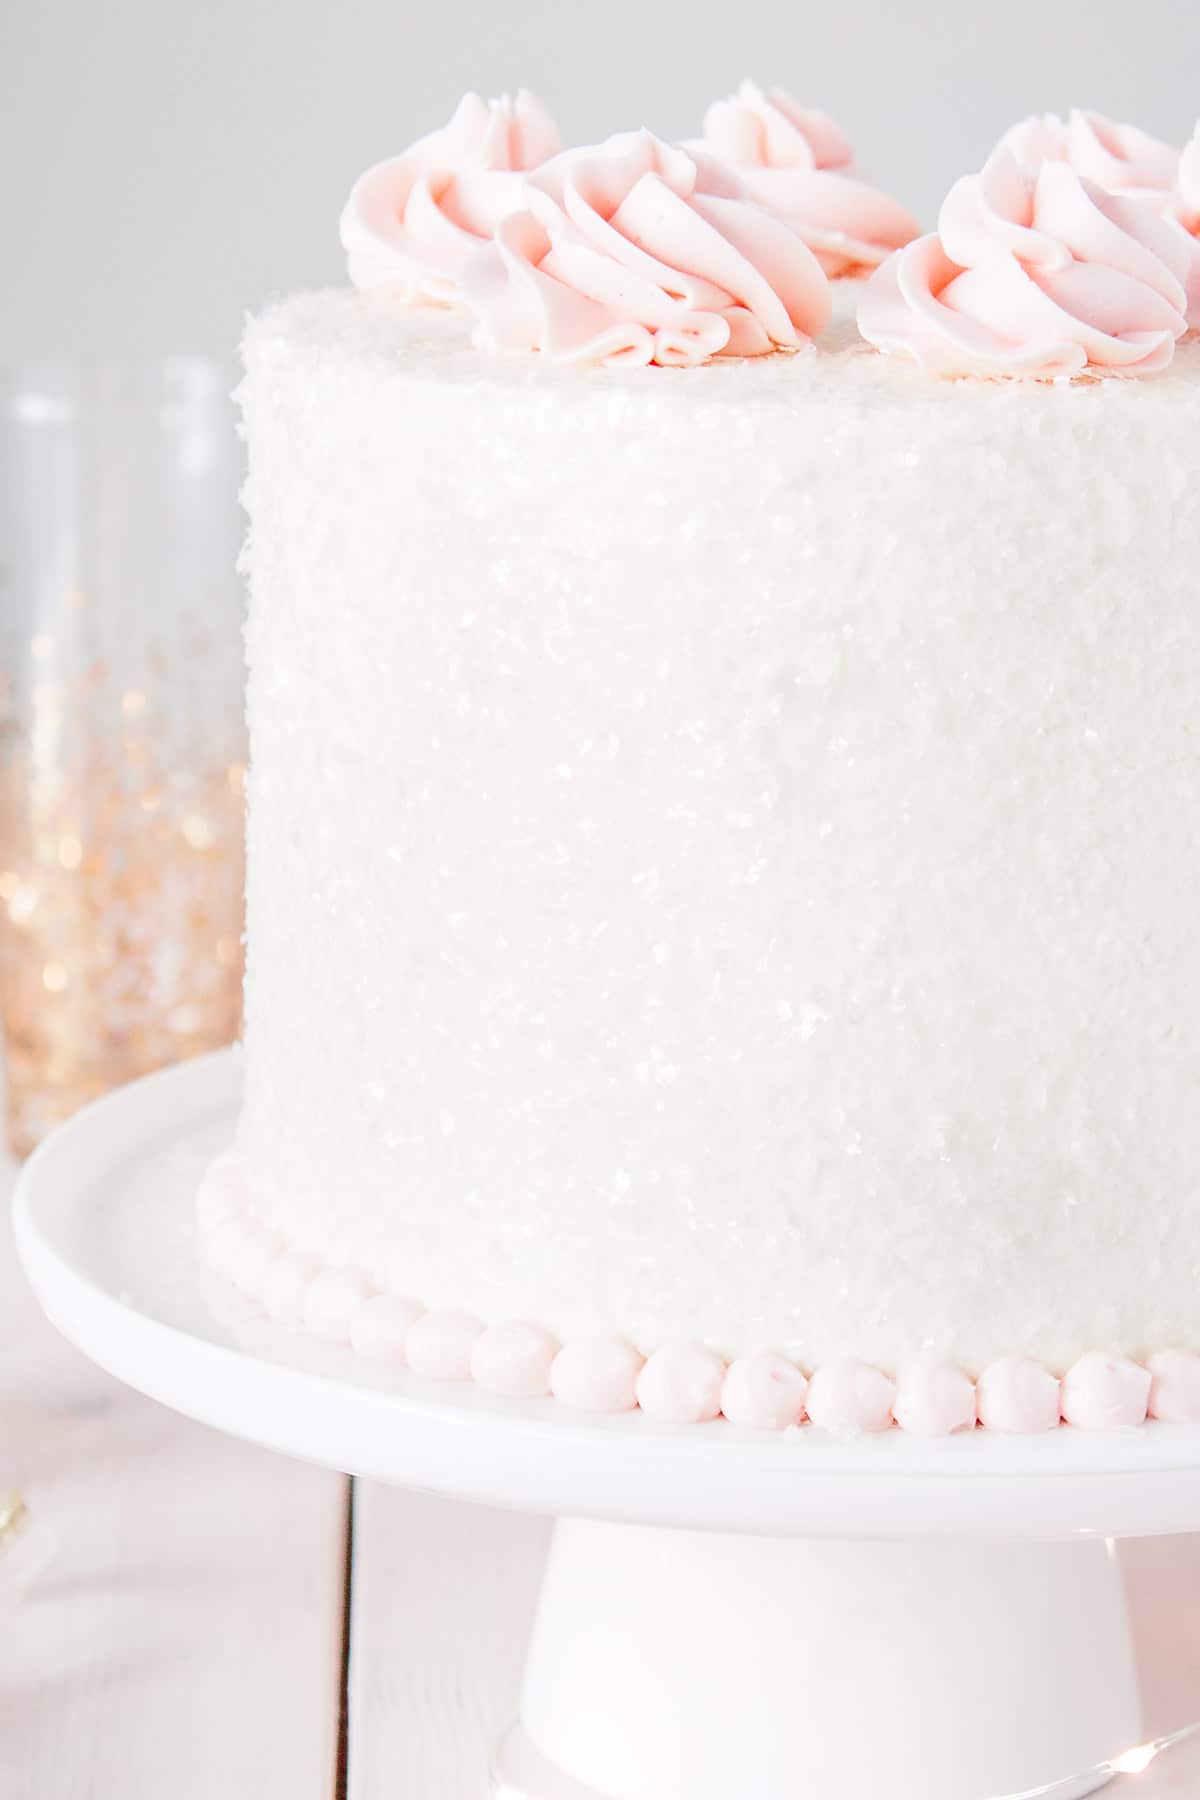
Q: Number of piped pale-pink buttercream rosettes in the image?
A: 6